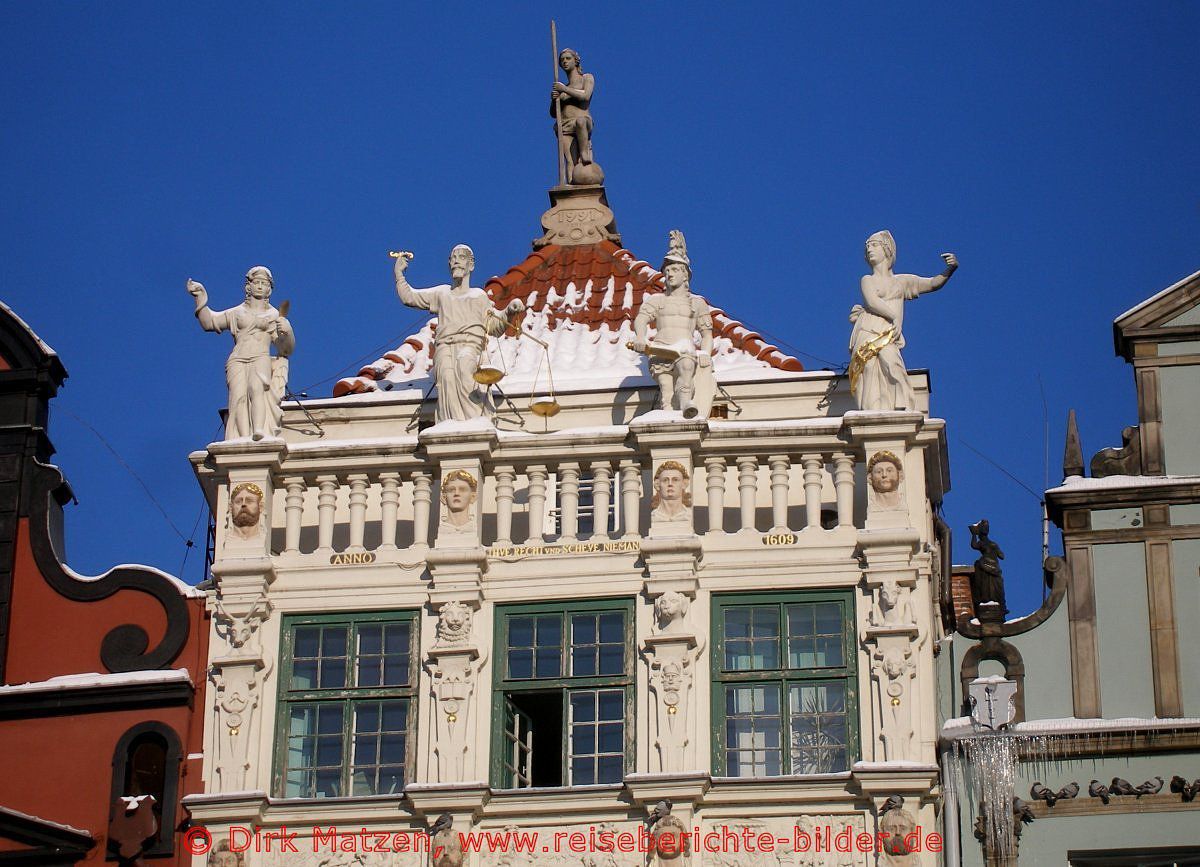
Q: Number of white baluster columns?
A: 15